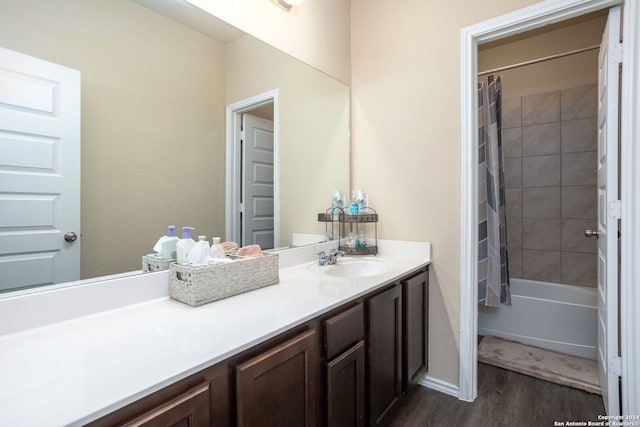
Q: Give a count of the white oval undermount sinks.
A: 1